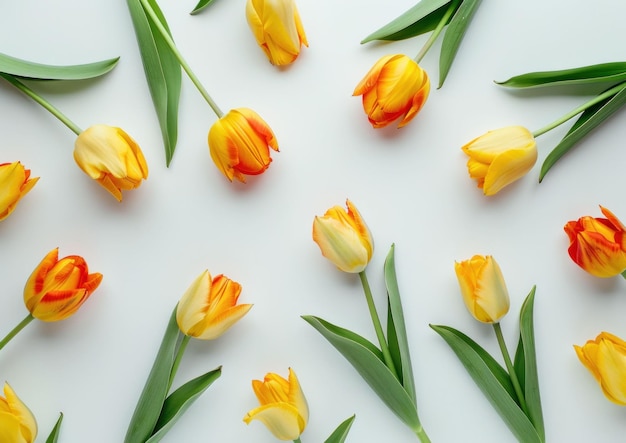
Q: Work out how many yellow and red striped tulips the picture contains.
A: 4